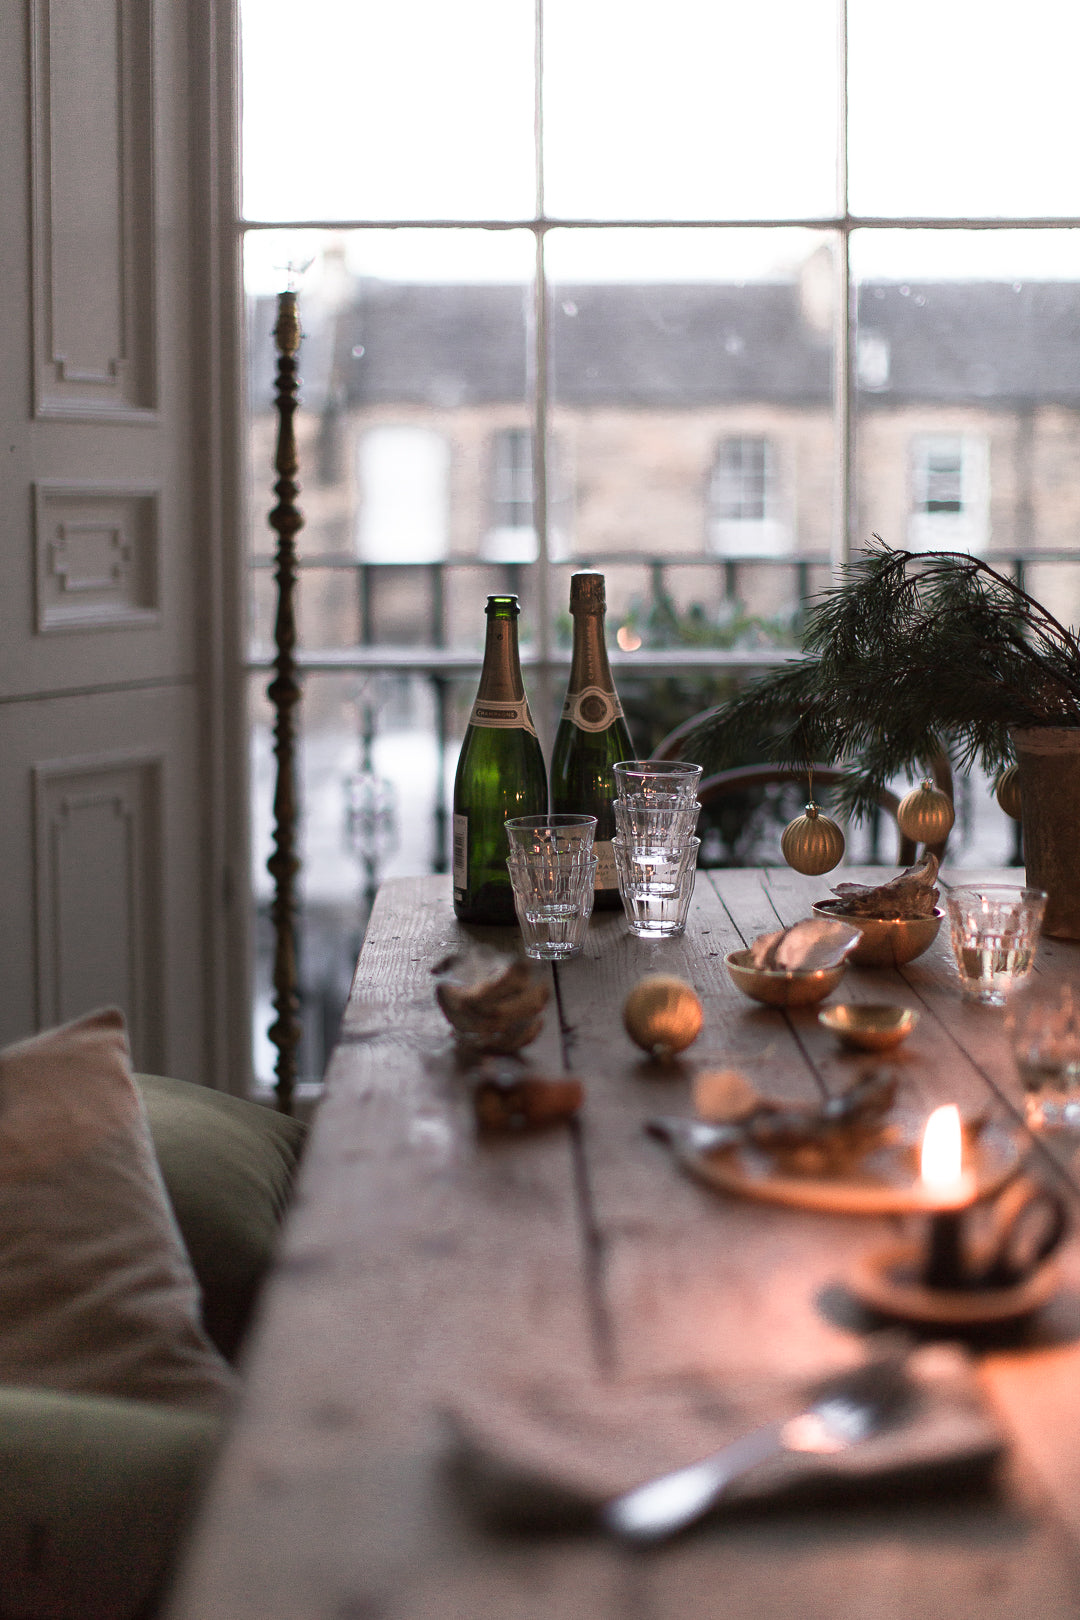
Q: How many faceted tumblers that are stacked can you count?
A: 5